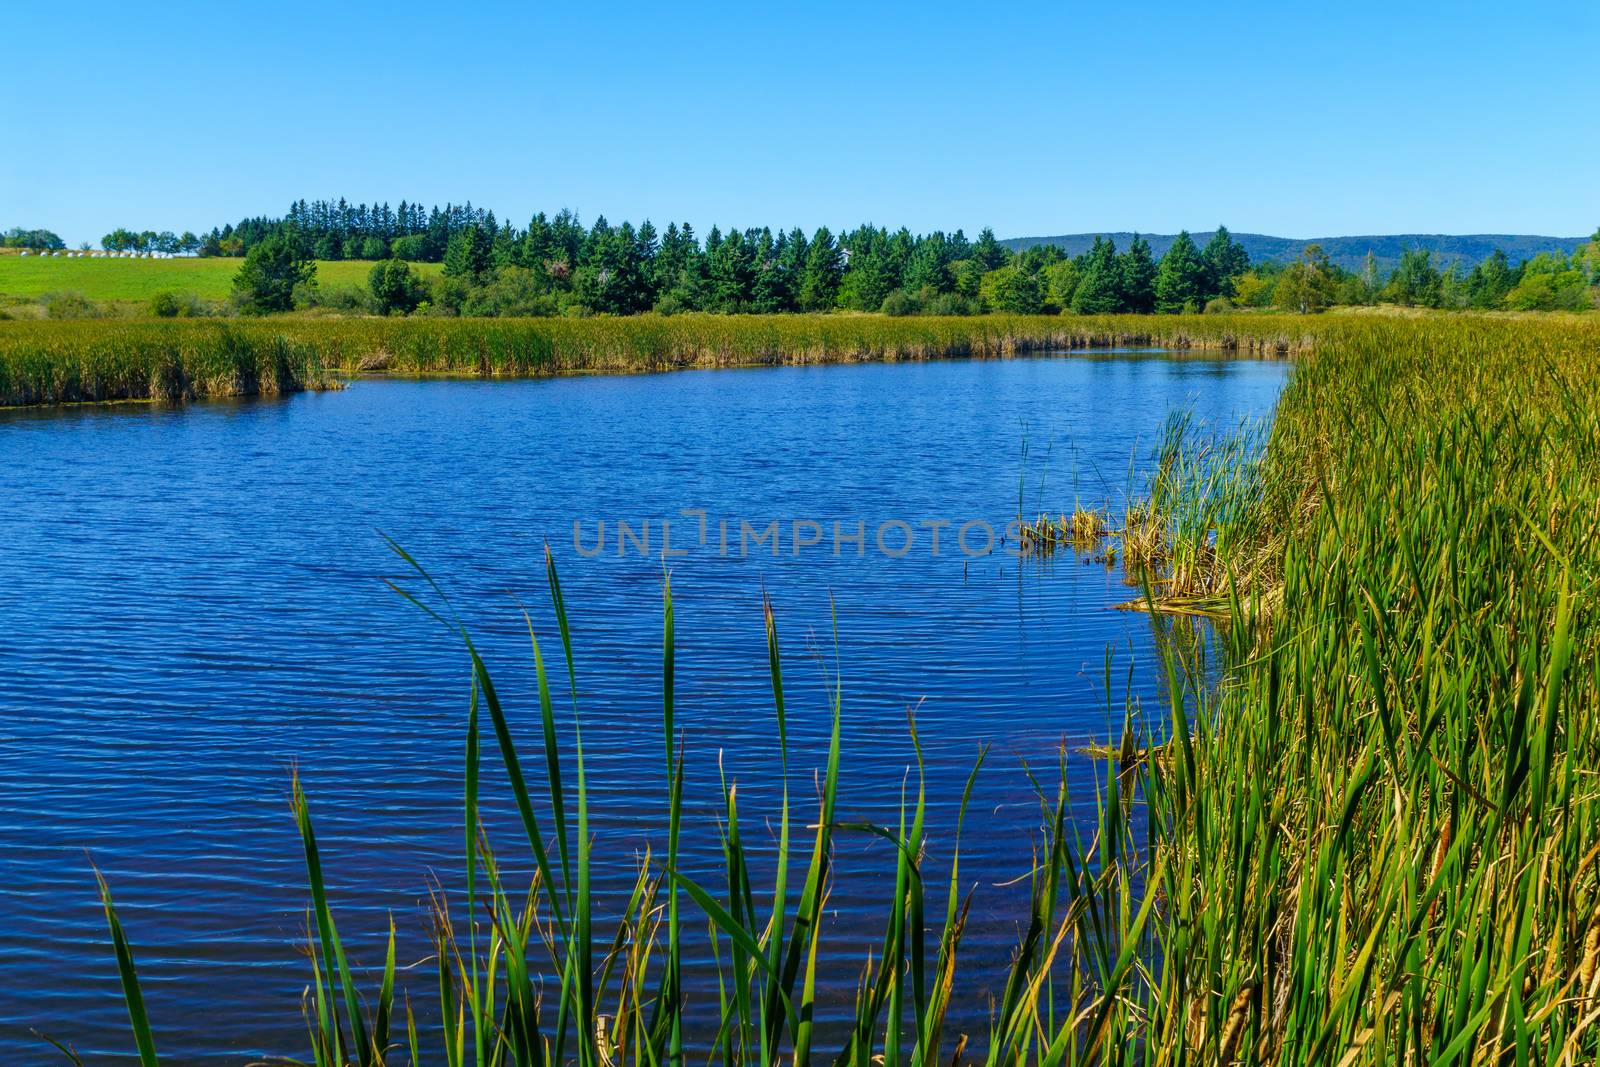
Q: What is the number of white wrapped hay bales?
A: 14